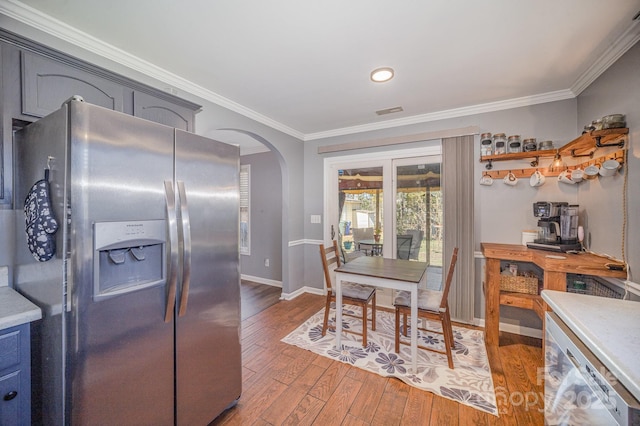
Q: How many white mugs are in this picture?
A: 7